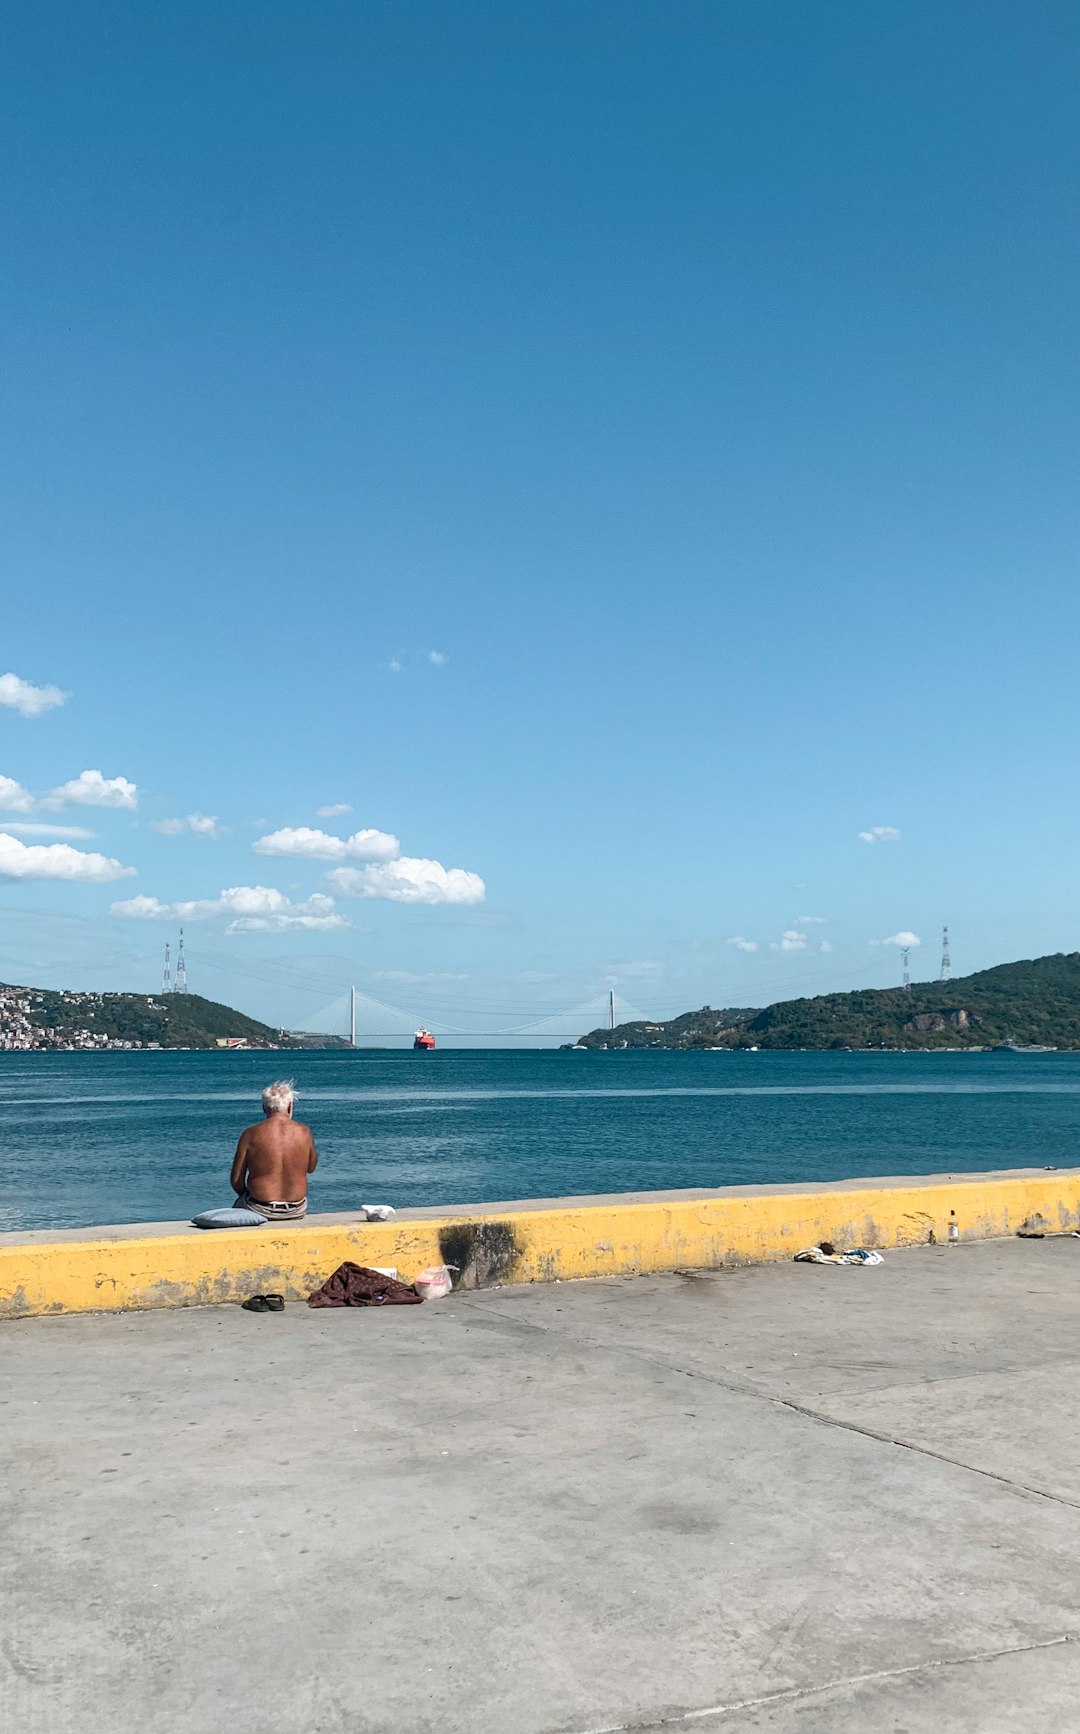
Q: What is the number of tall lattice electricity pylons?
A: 4